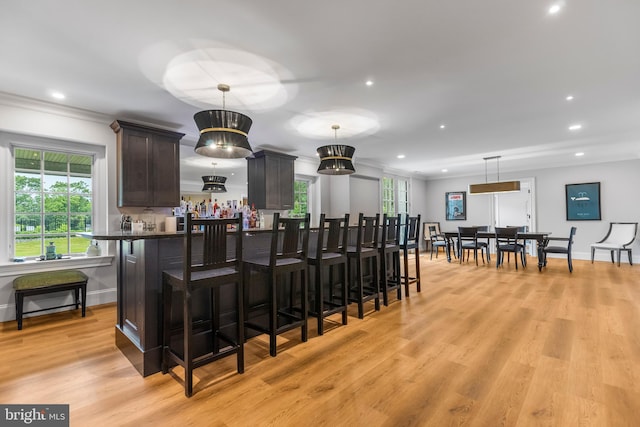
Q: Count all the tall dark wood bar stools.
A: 6